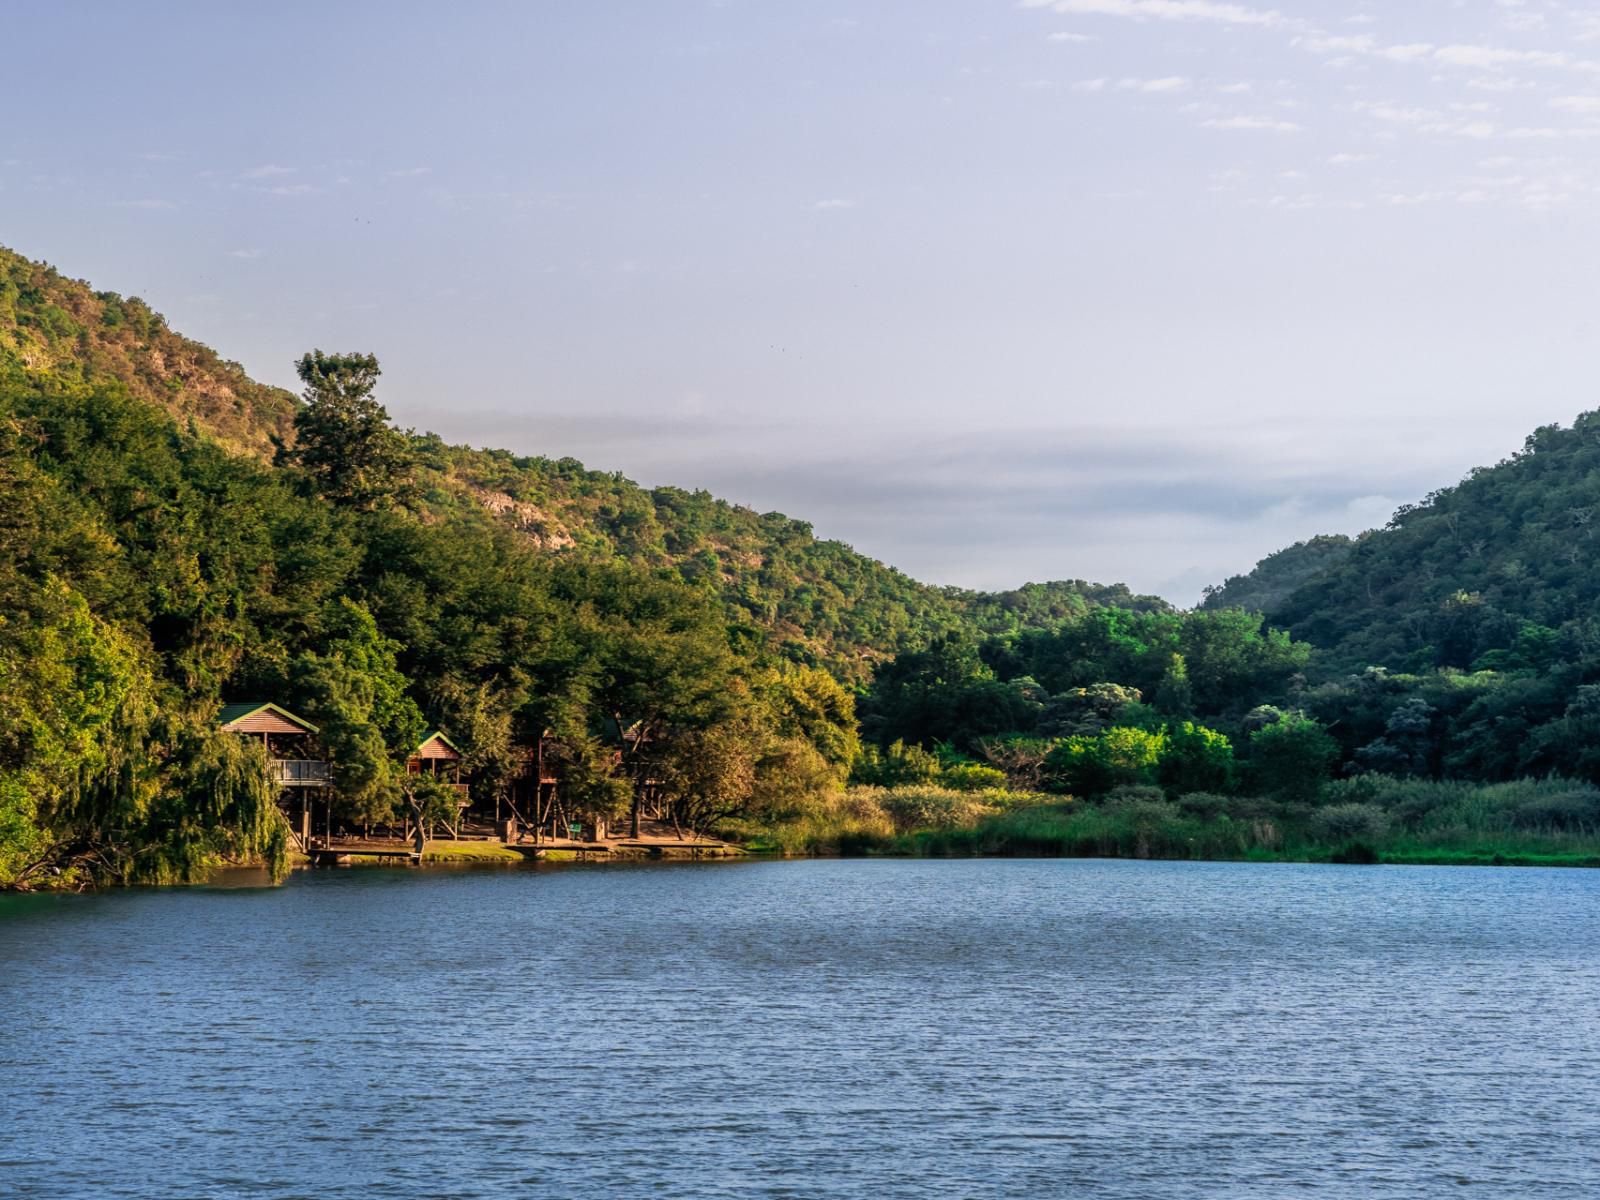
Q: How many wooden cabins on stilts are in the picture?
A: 4